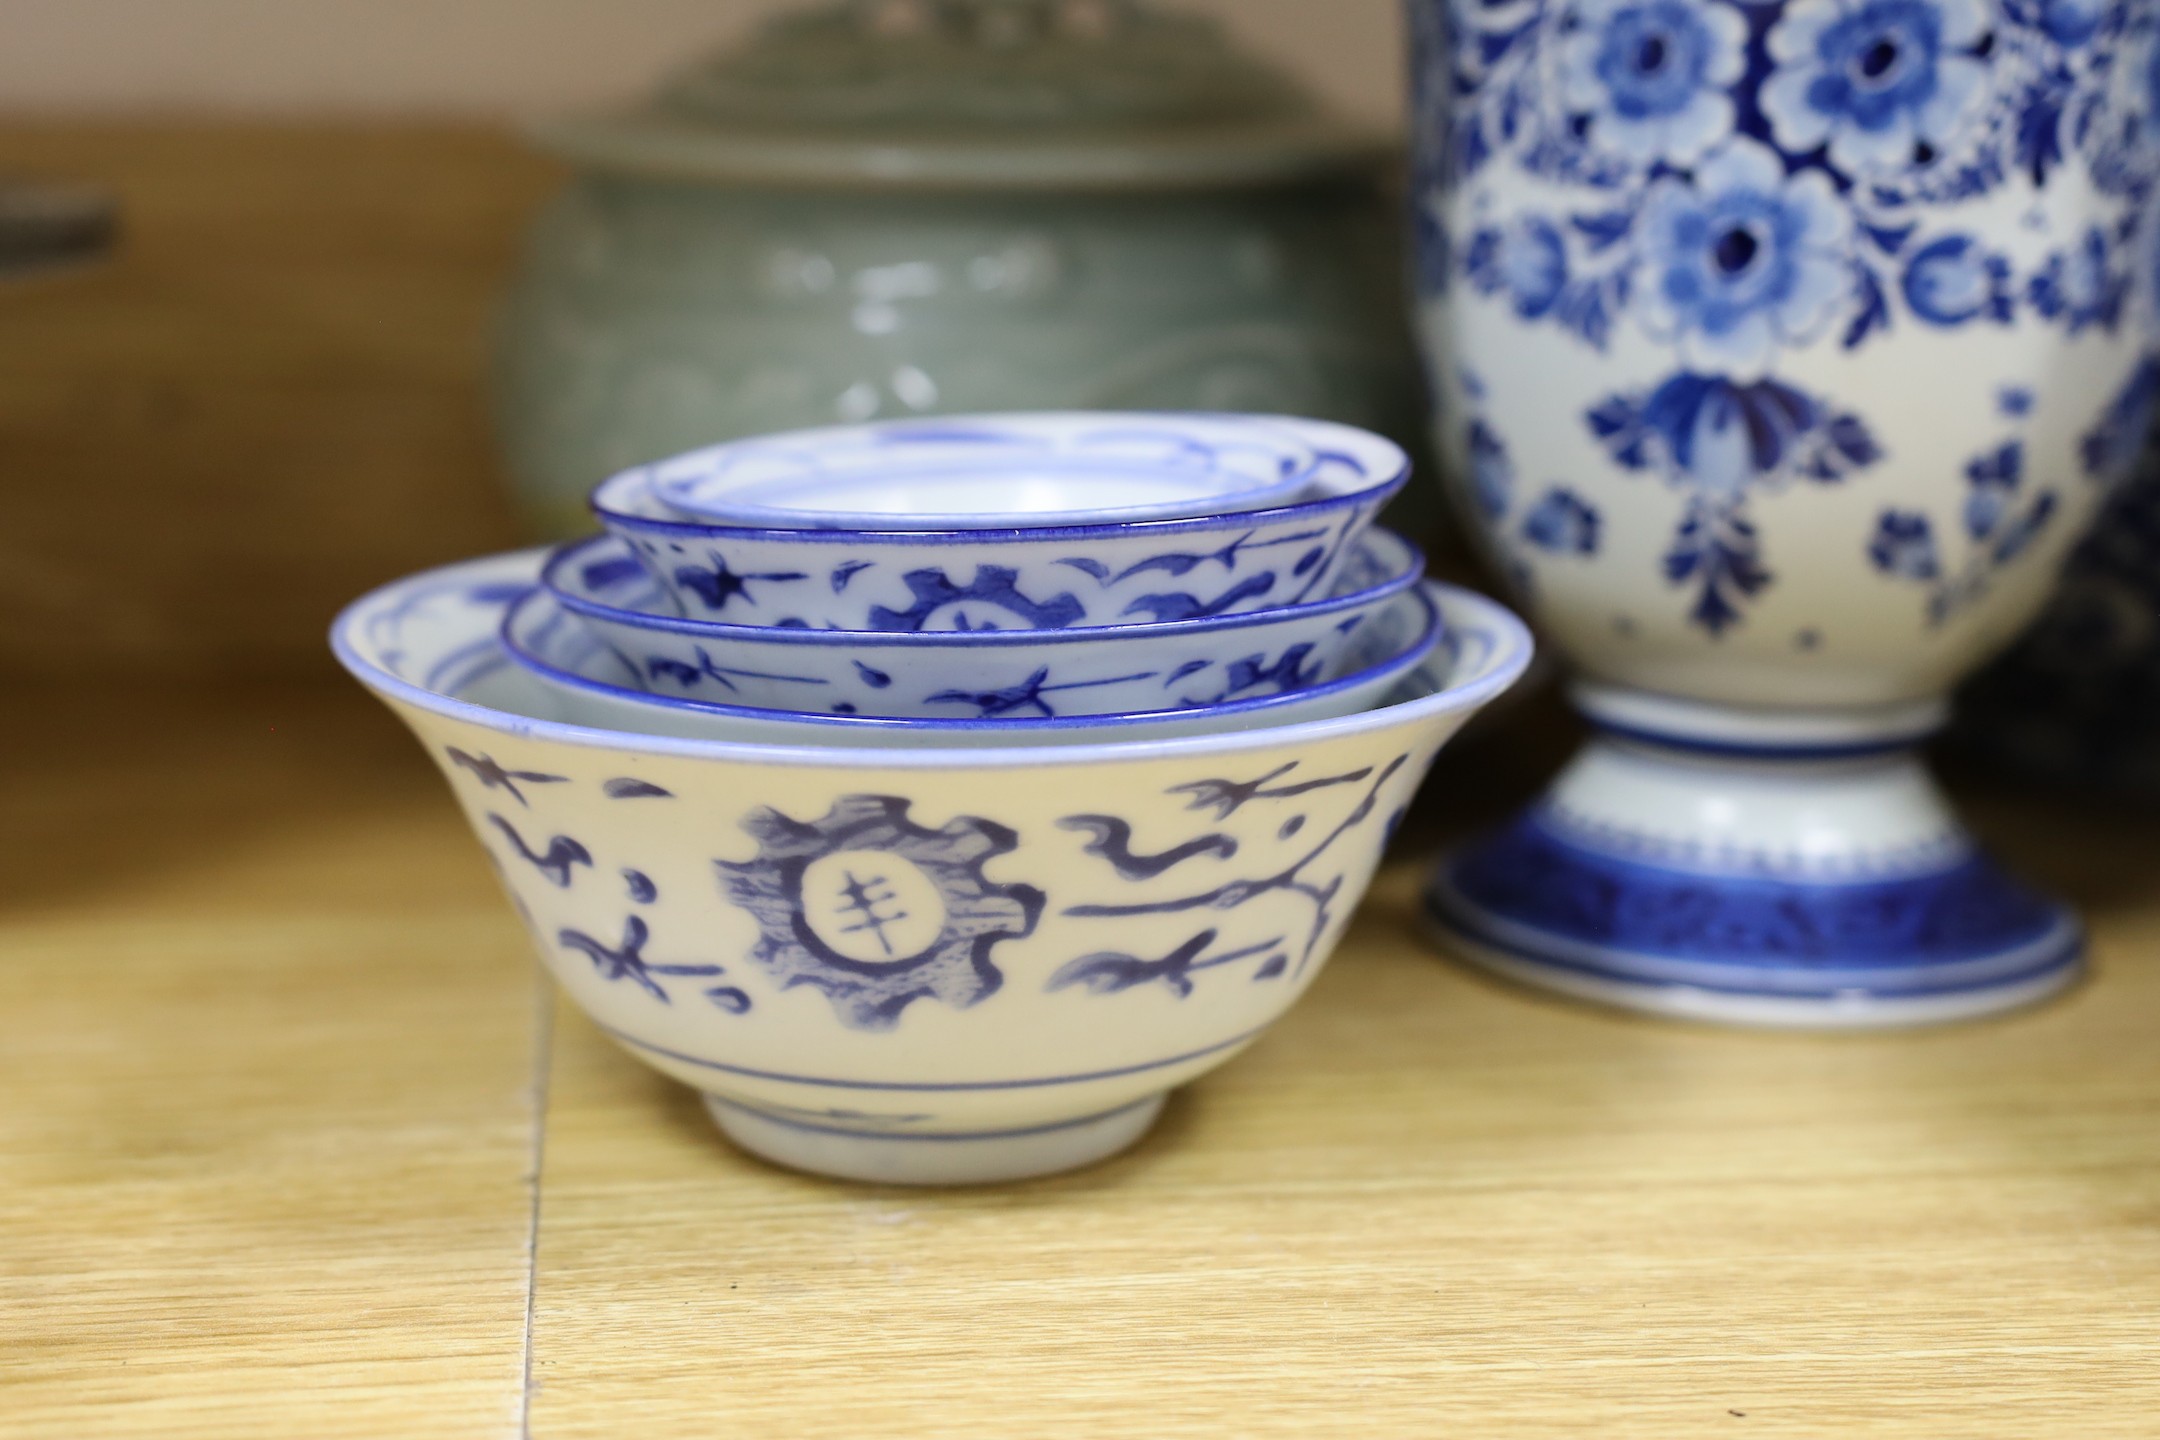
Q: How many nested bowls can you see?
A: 5